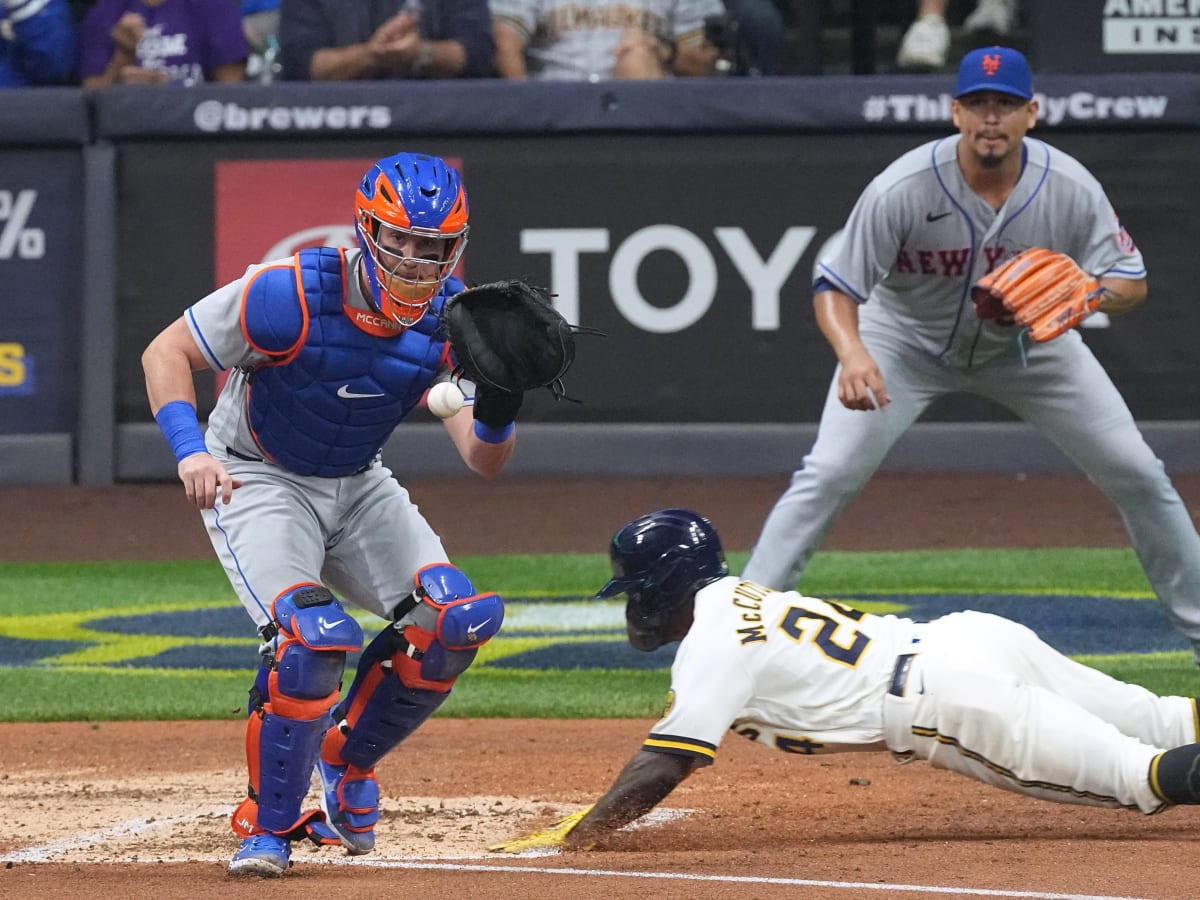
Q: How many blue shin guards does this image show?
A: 2